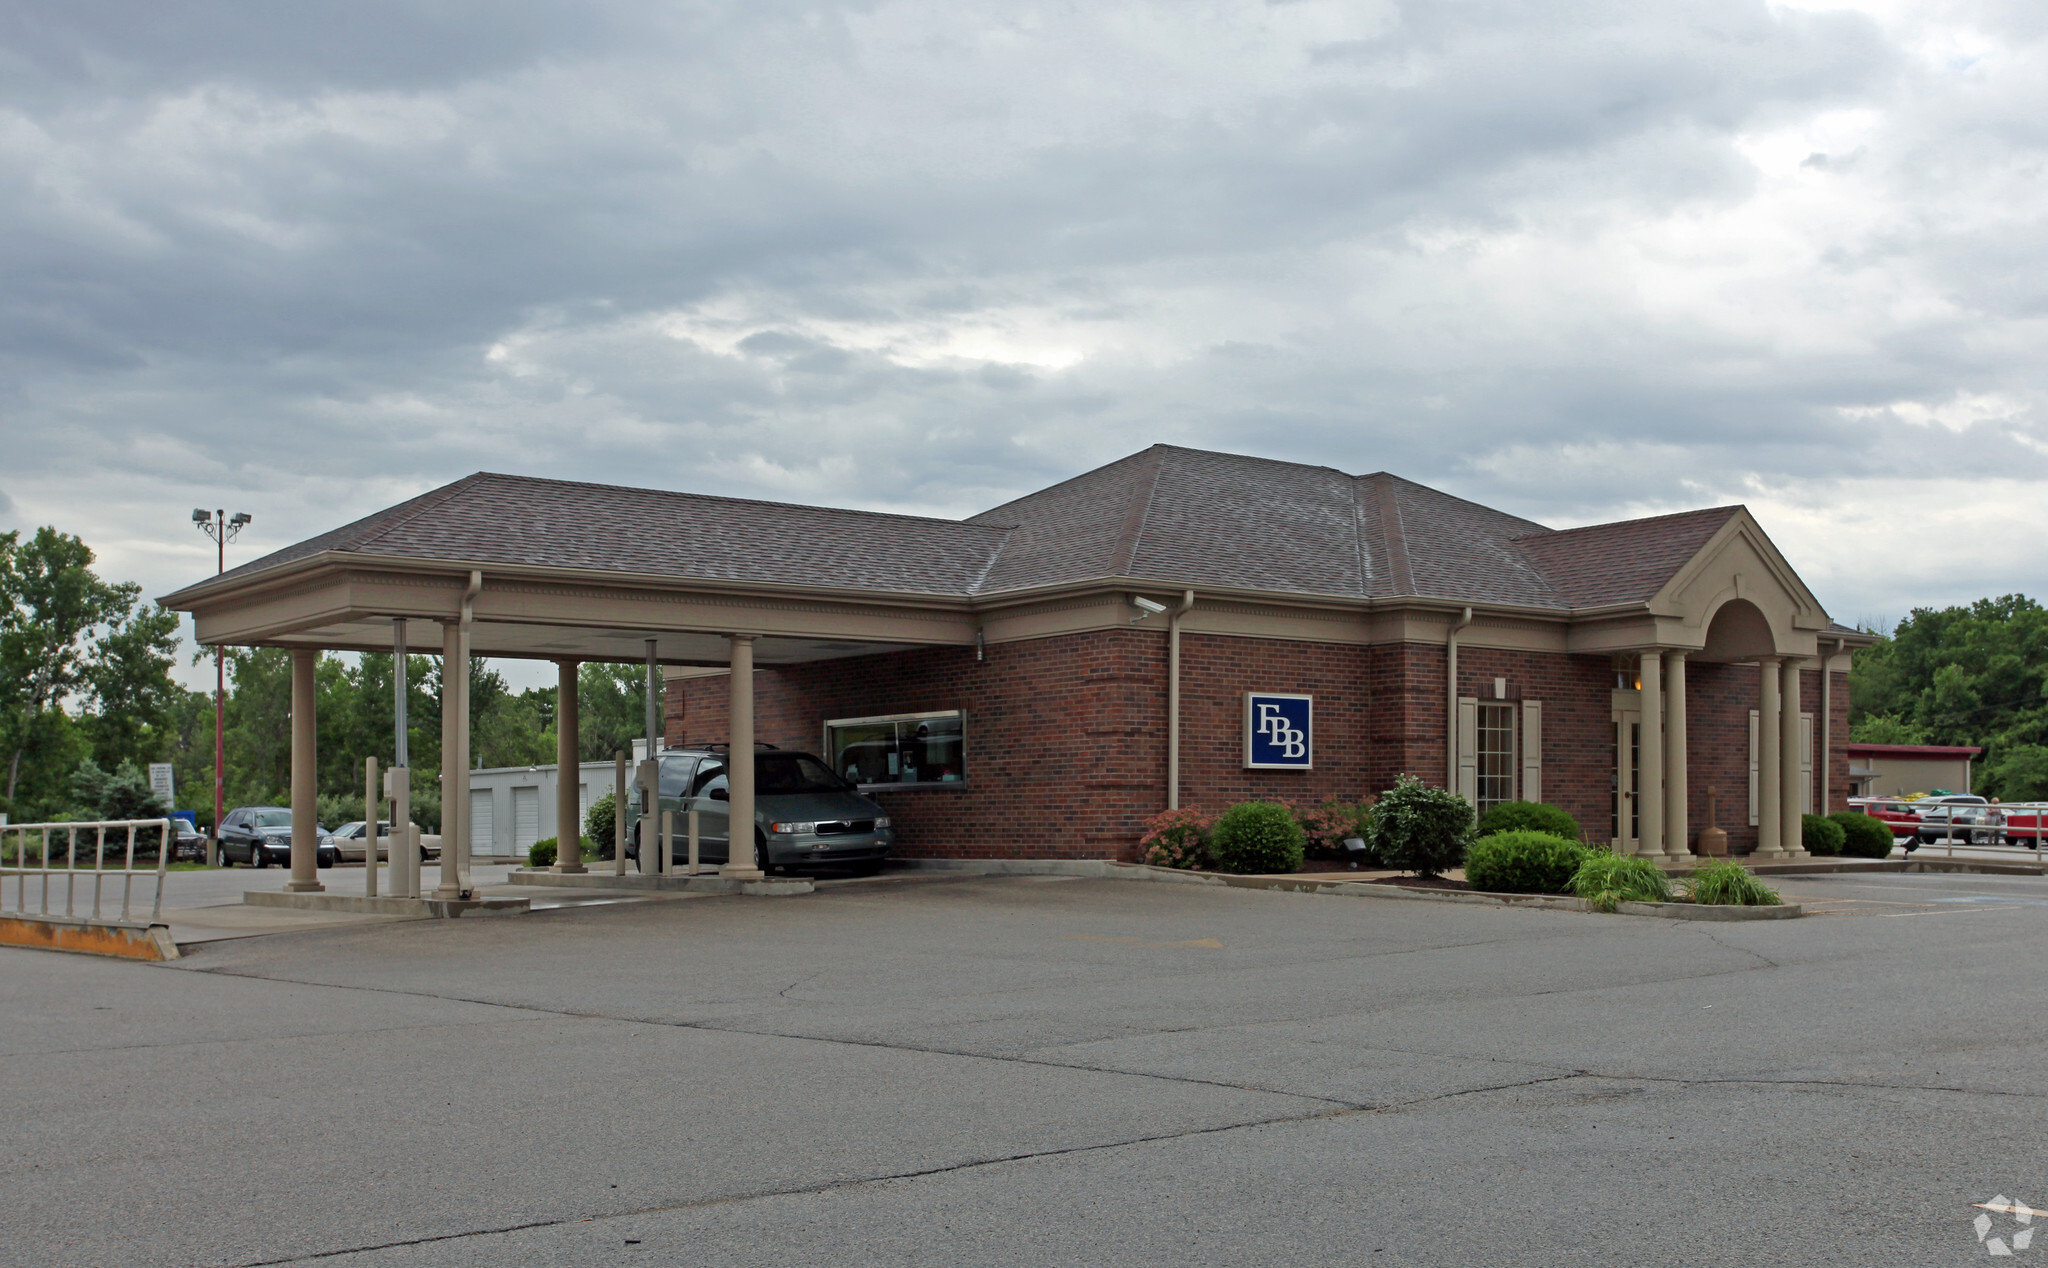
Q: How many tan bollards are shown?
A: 5